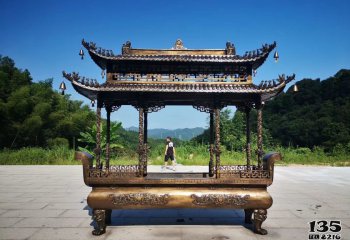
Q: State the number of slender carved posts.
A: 8